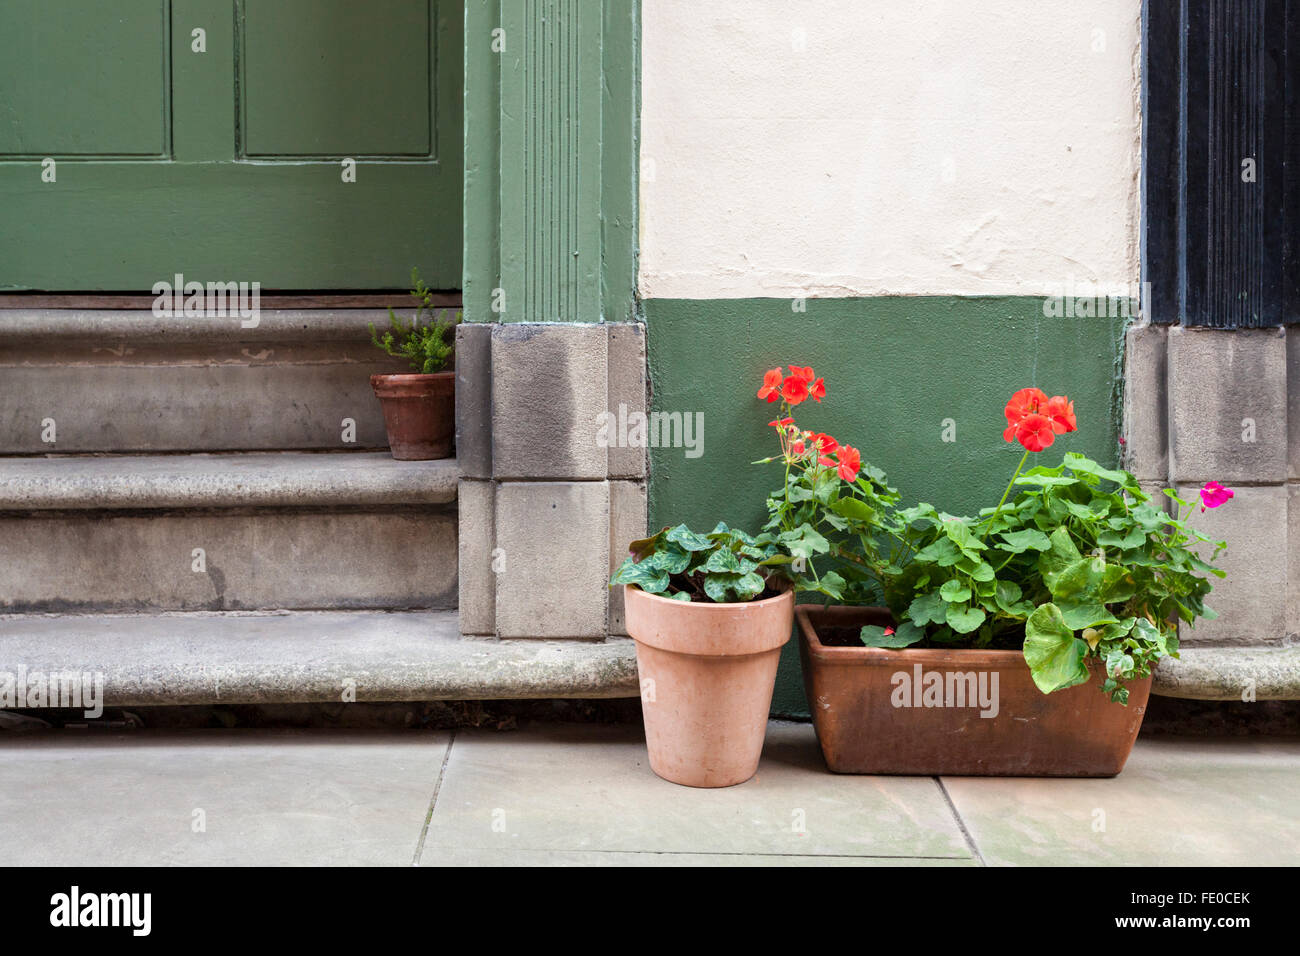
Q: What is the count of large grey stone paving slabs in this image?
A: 3